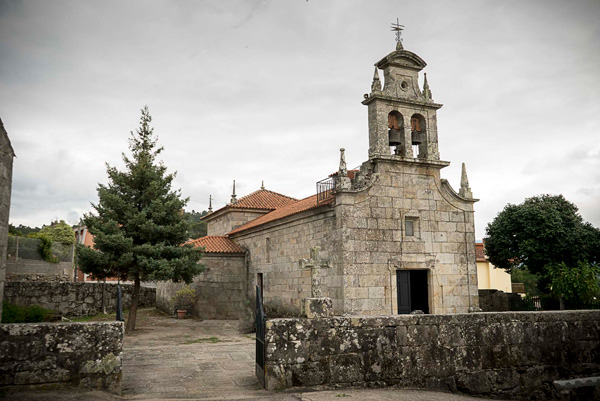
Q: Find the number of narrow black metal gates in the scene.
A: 2